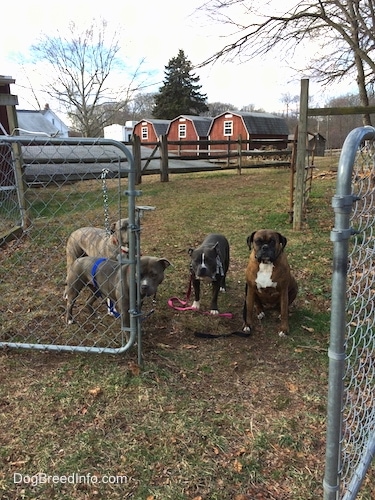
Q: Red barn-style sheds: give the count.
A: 3